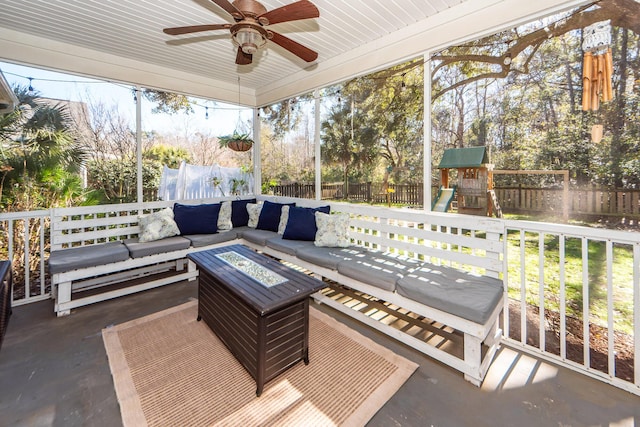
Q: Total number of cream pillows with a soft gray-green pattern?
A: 5